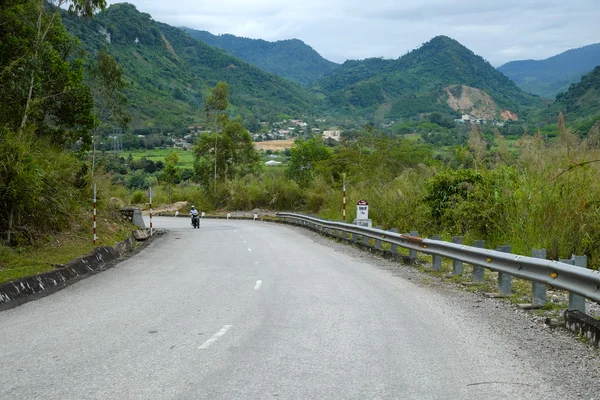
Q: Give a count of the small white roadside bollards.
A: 4